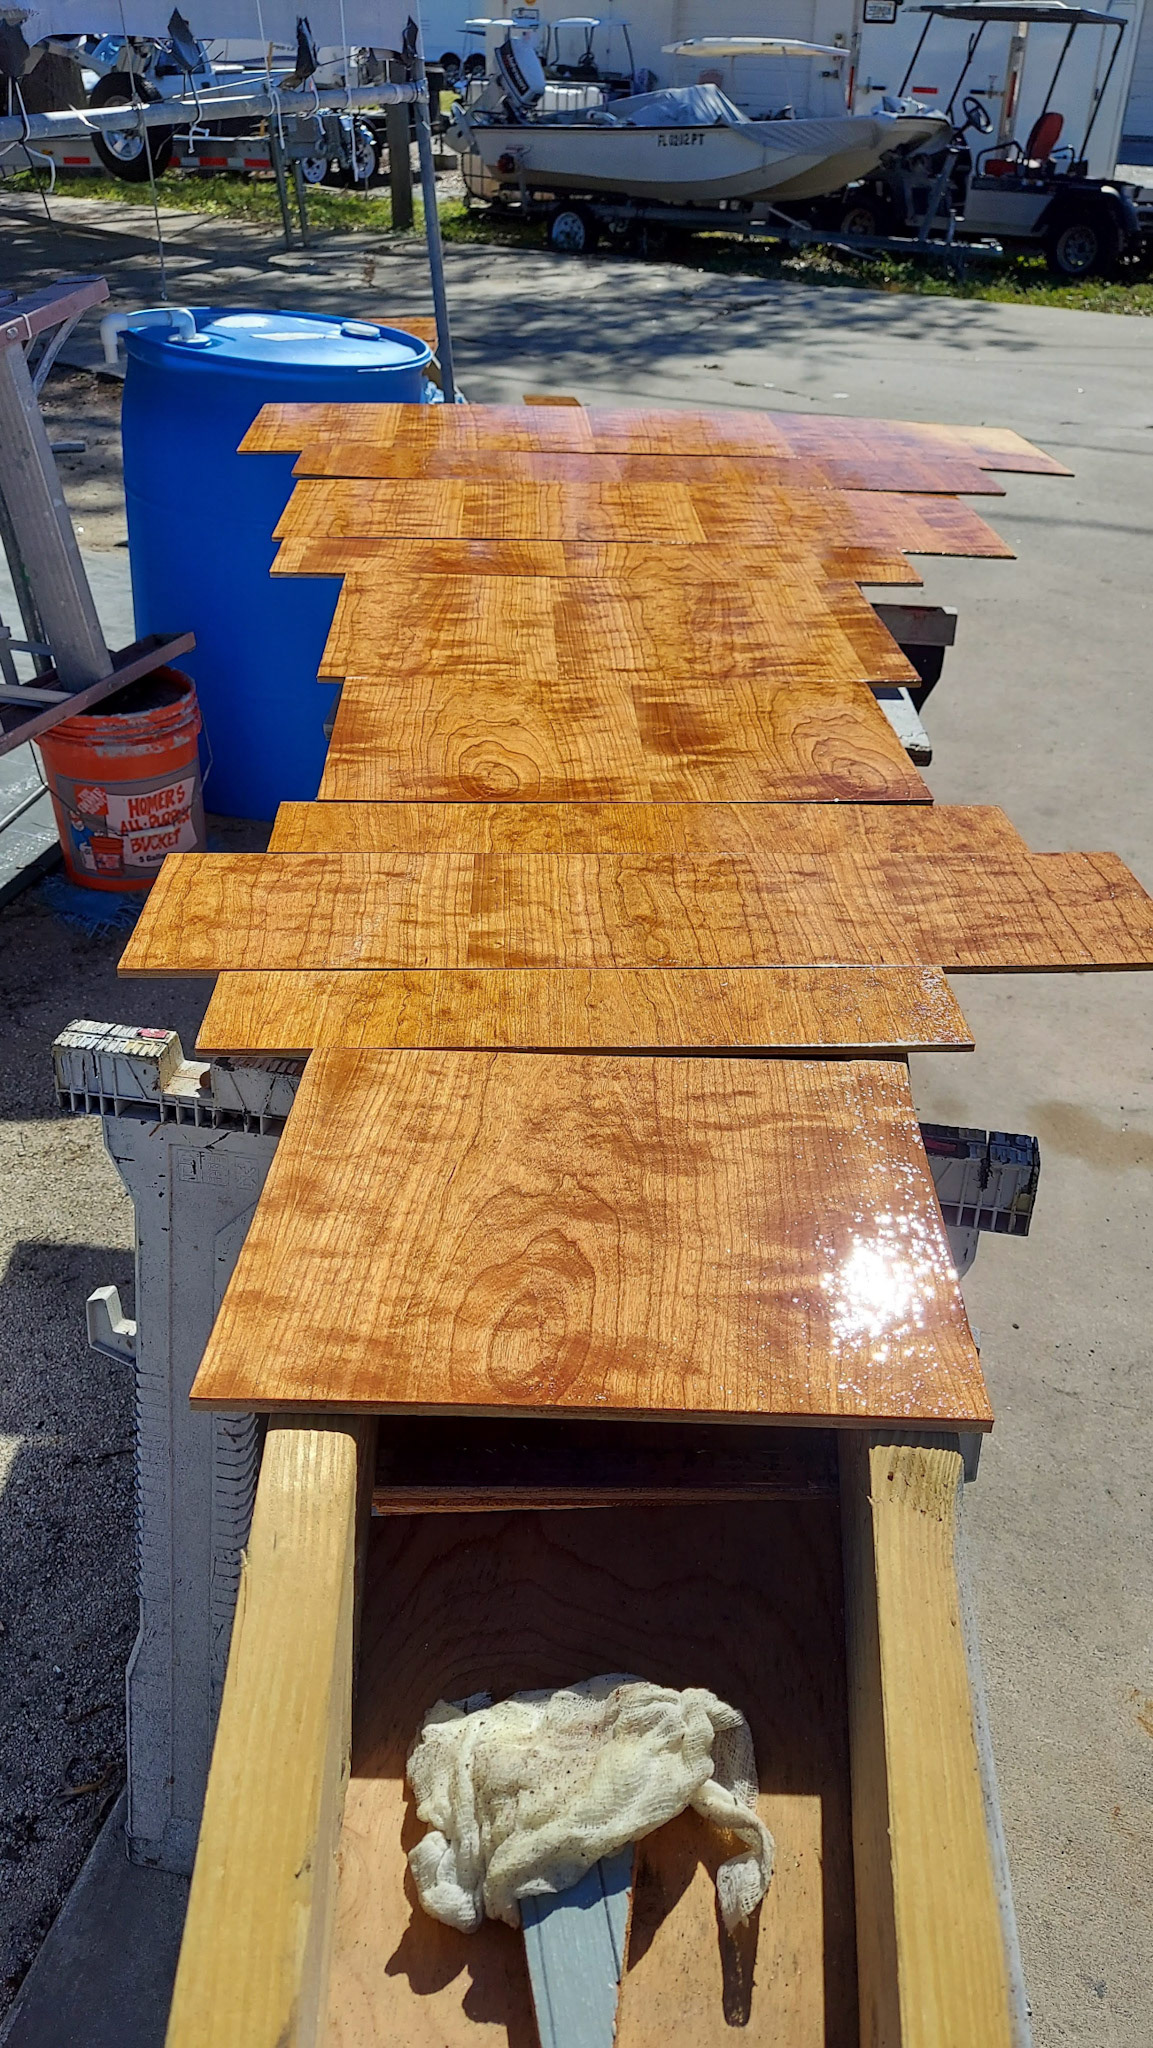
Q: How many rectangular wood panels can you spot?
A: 10